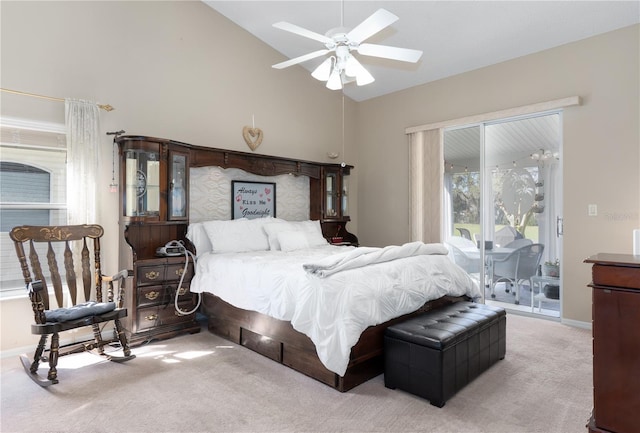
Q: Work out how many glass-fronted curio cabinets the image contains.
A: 2